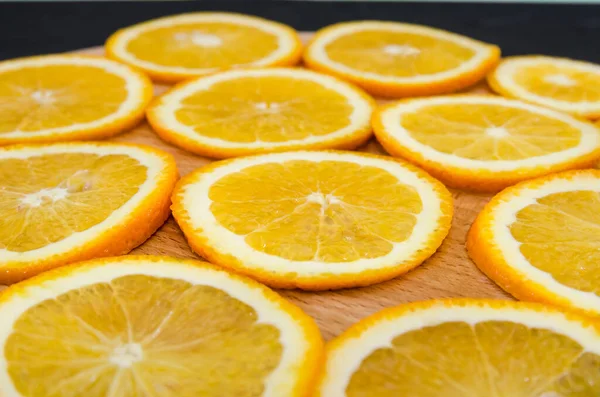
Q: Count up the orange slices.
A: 11